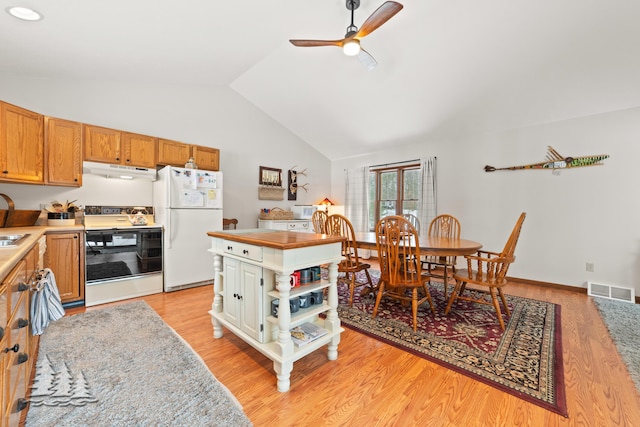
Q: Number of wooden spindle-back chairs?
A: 6